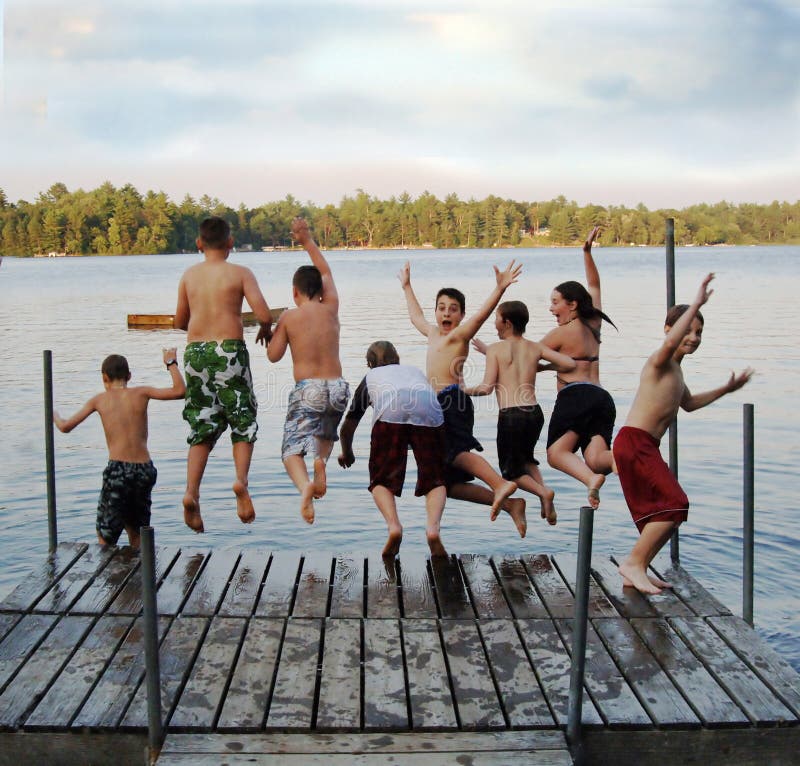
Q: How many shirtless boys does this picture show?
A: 6